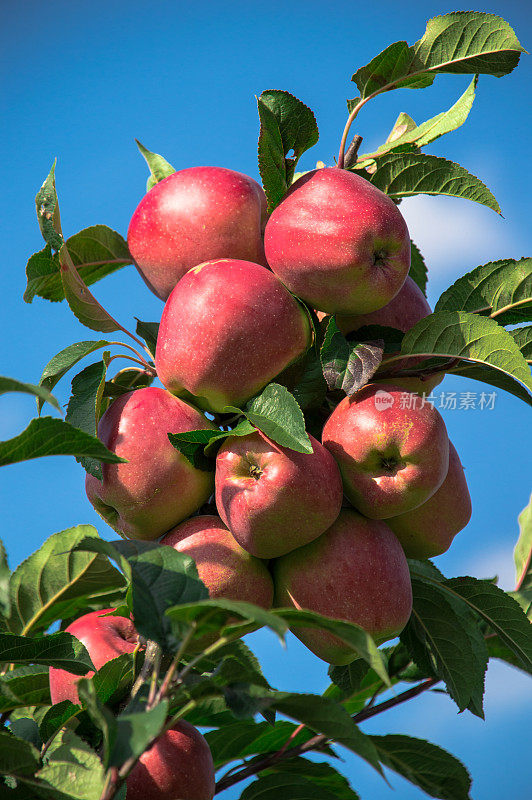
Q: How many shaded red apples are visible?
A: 12